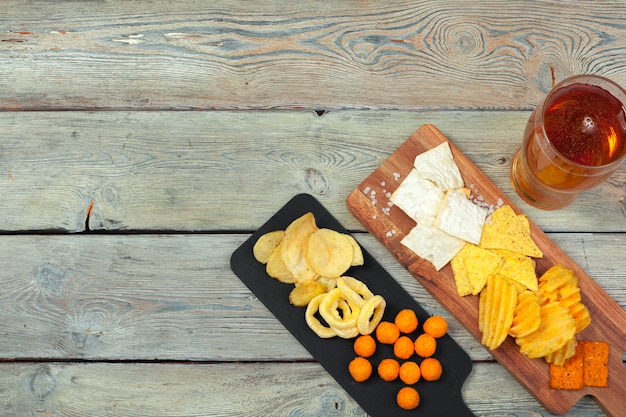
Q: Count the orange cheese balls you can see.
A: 11